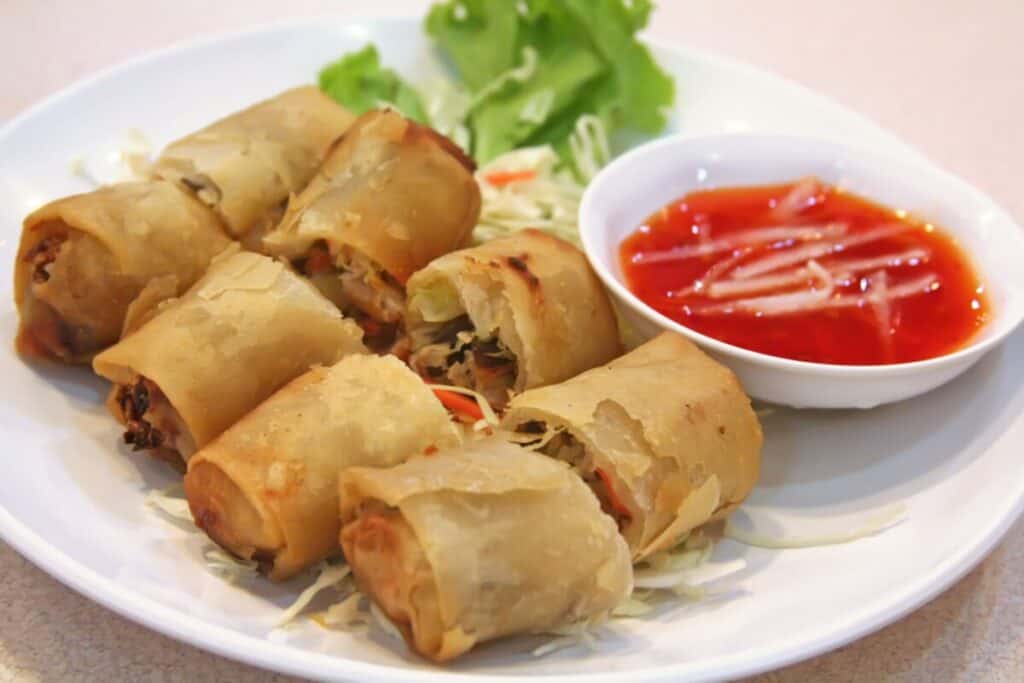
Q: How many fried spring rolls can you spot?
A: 8